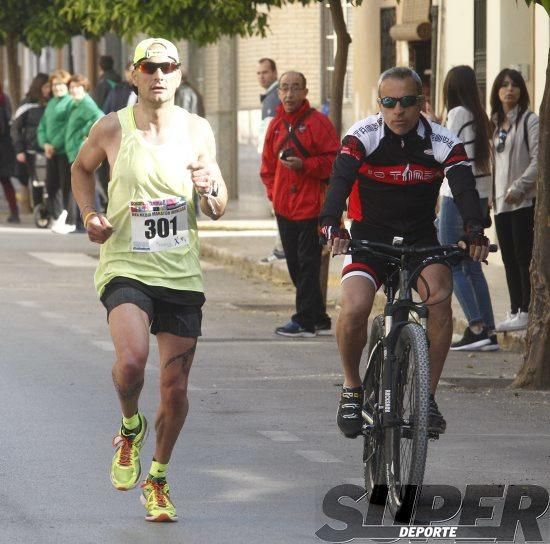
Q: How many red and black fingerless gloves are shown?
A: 2